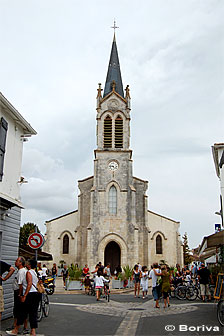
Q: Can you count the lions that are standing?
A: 0